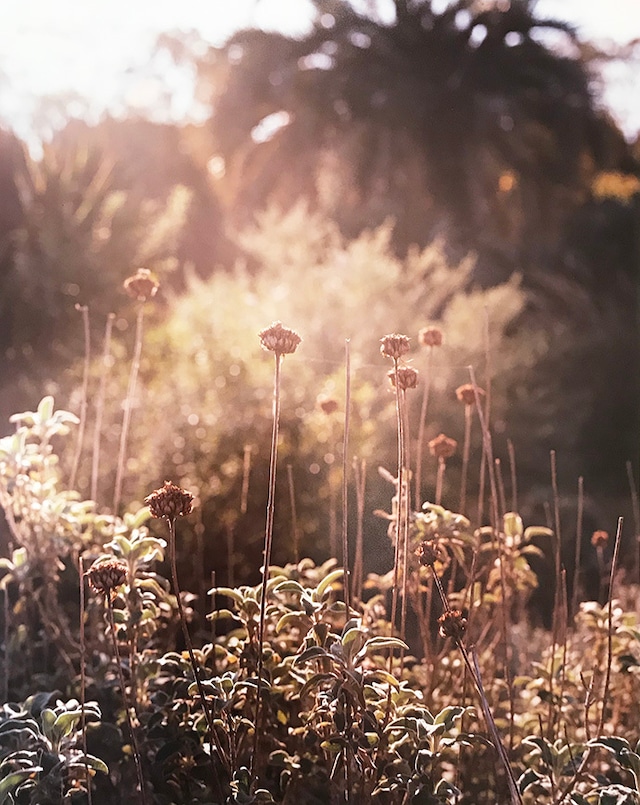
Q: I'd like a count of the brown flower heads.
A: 13